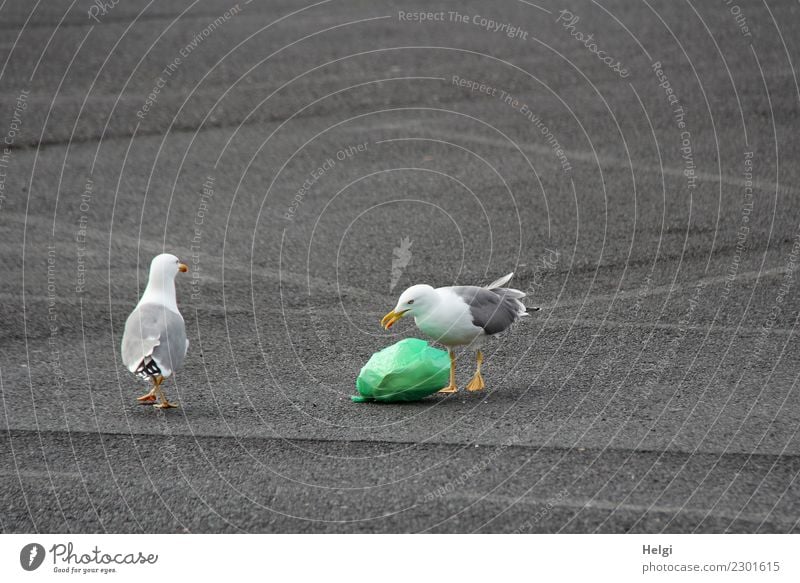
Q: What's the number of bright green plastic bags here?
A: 1